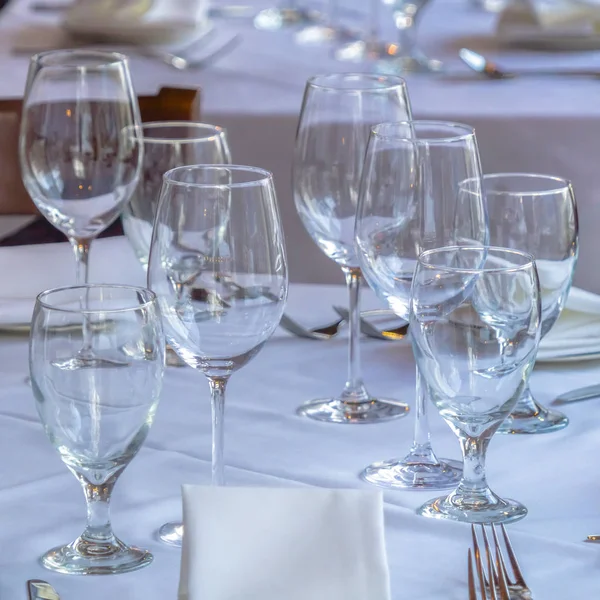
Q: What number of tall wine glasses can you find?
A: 4